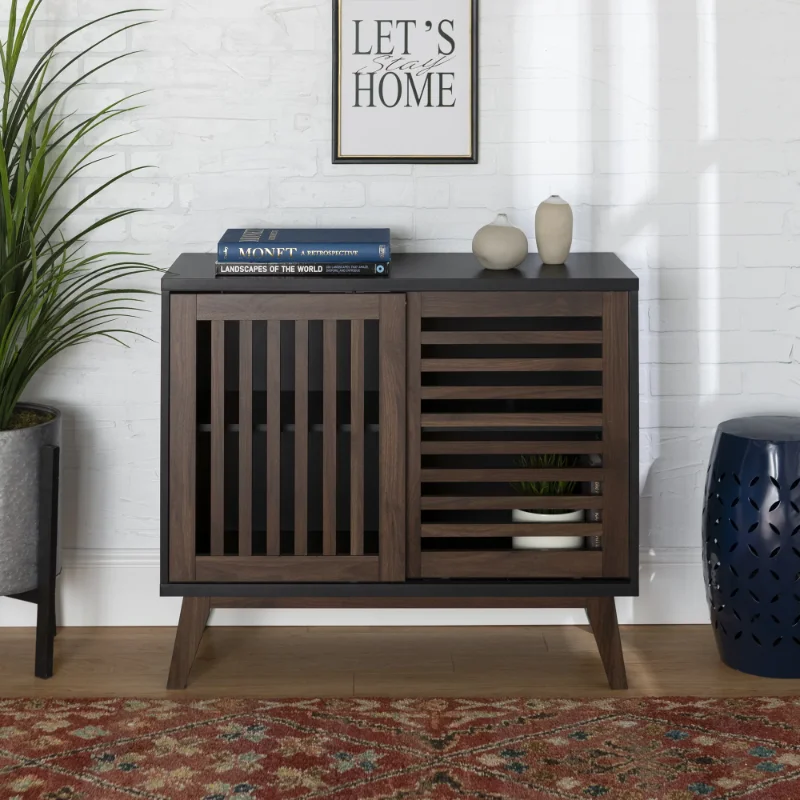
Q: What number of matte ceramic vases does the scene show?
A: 2